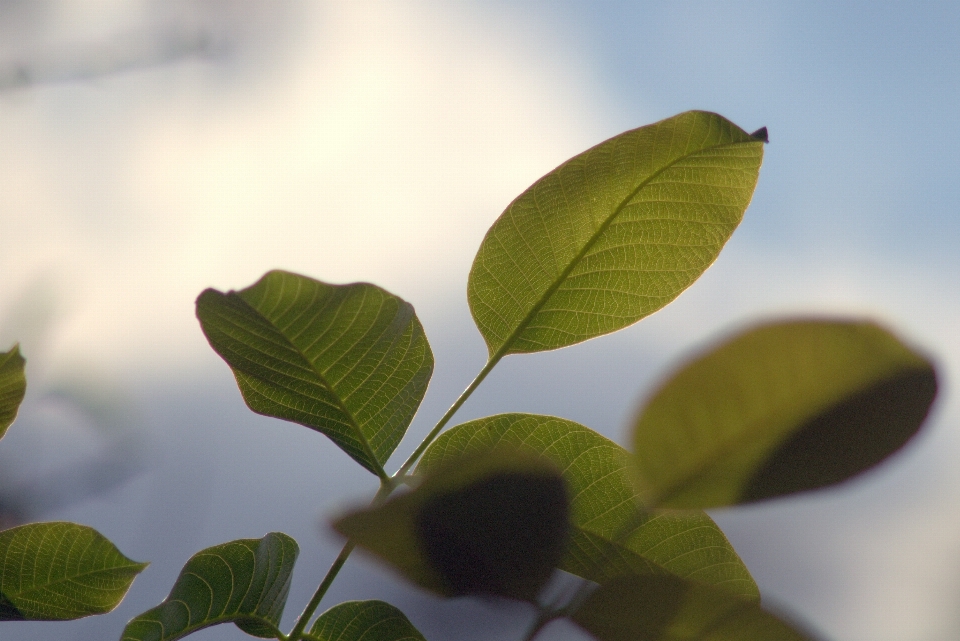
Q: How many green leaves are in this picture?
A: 10